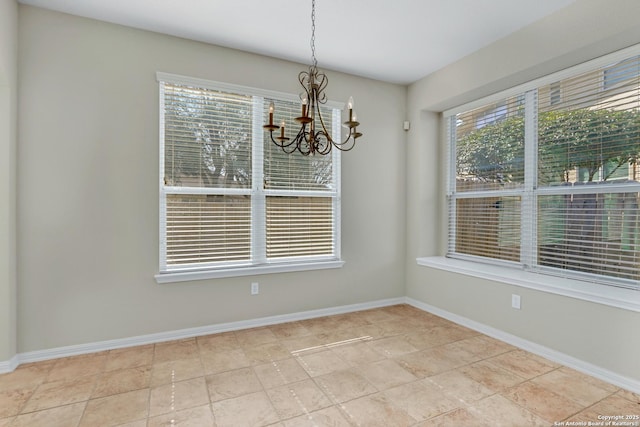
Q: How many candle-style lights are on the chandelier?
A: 5